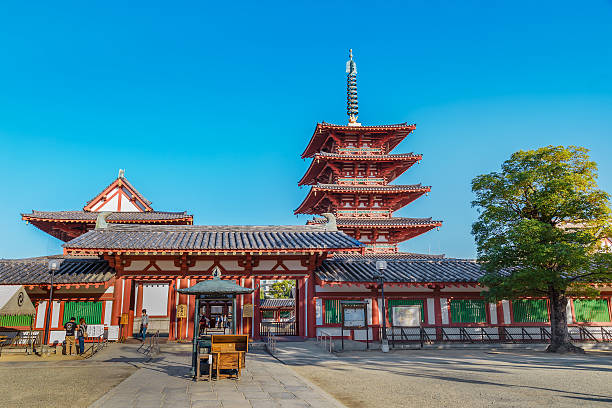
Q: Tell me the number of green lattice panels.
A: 7